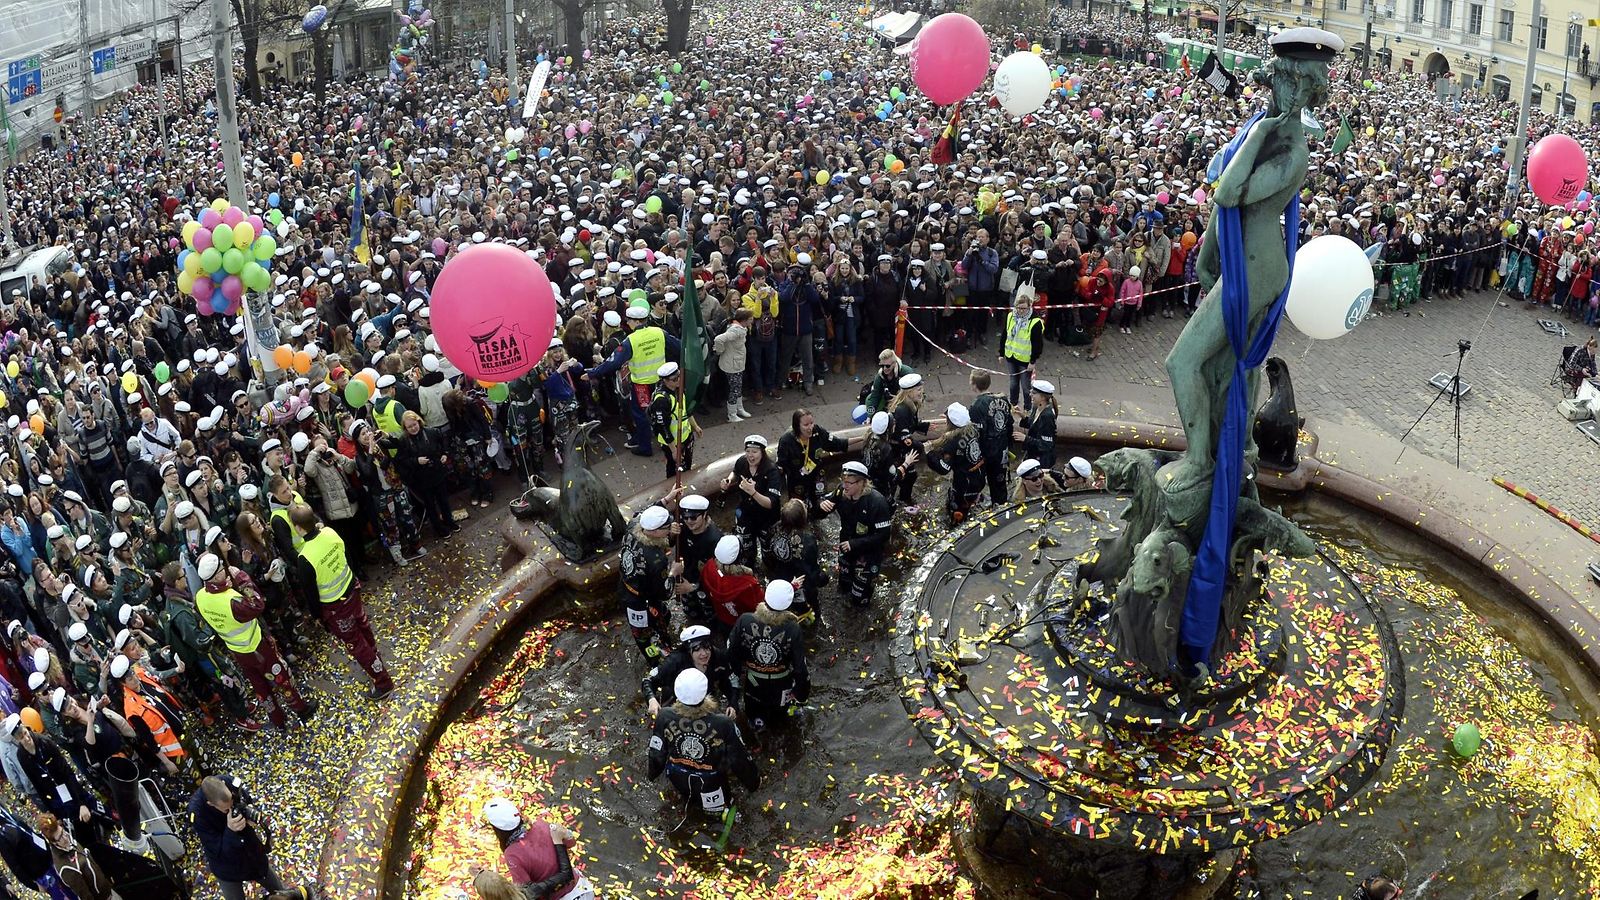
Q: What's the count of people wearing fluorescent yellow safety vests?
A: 7